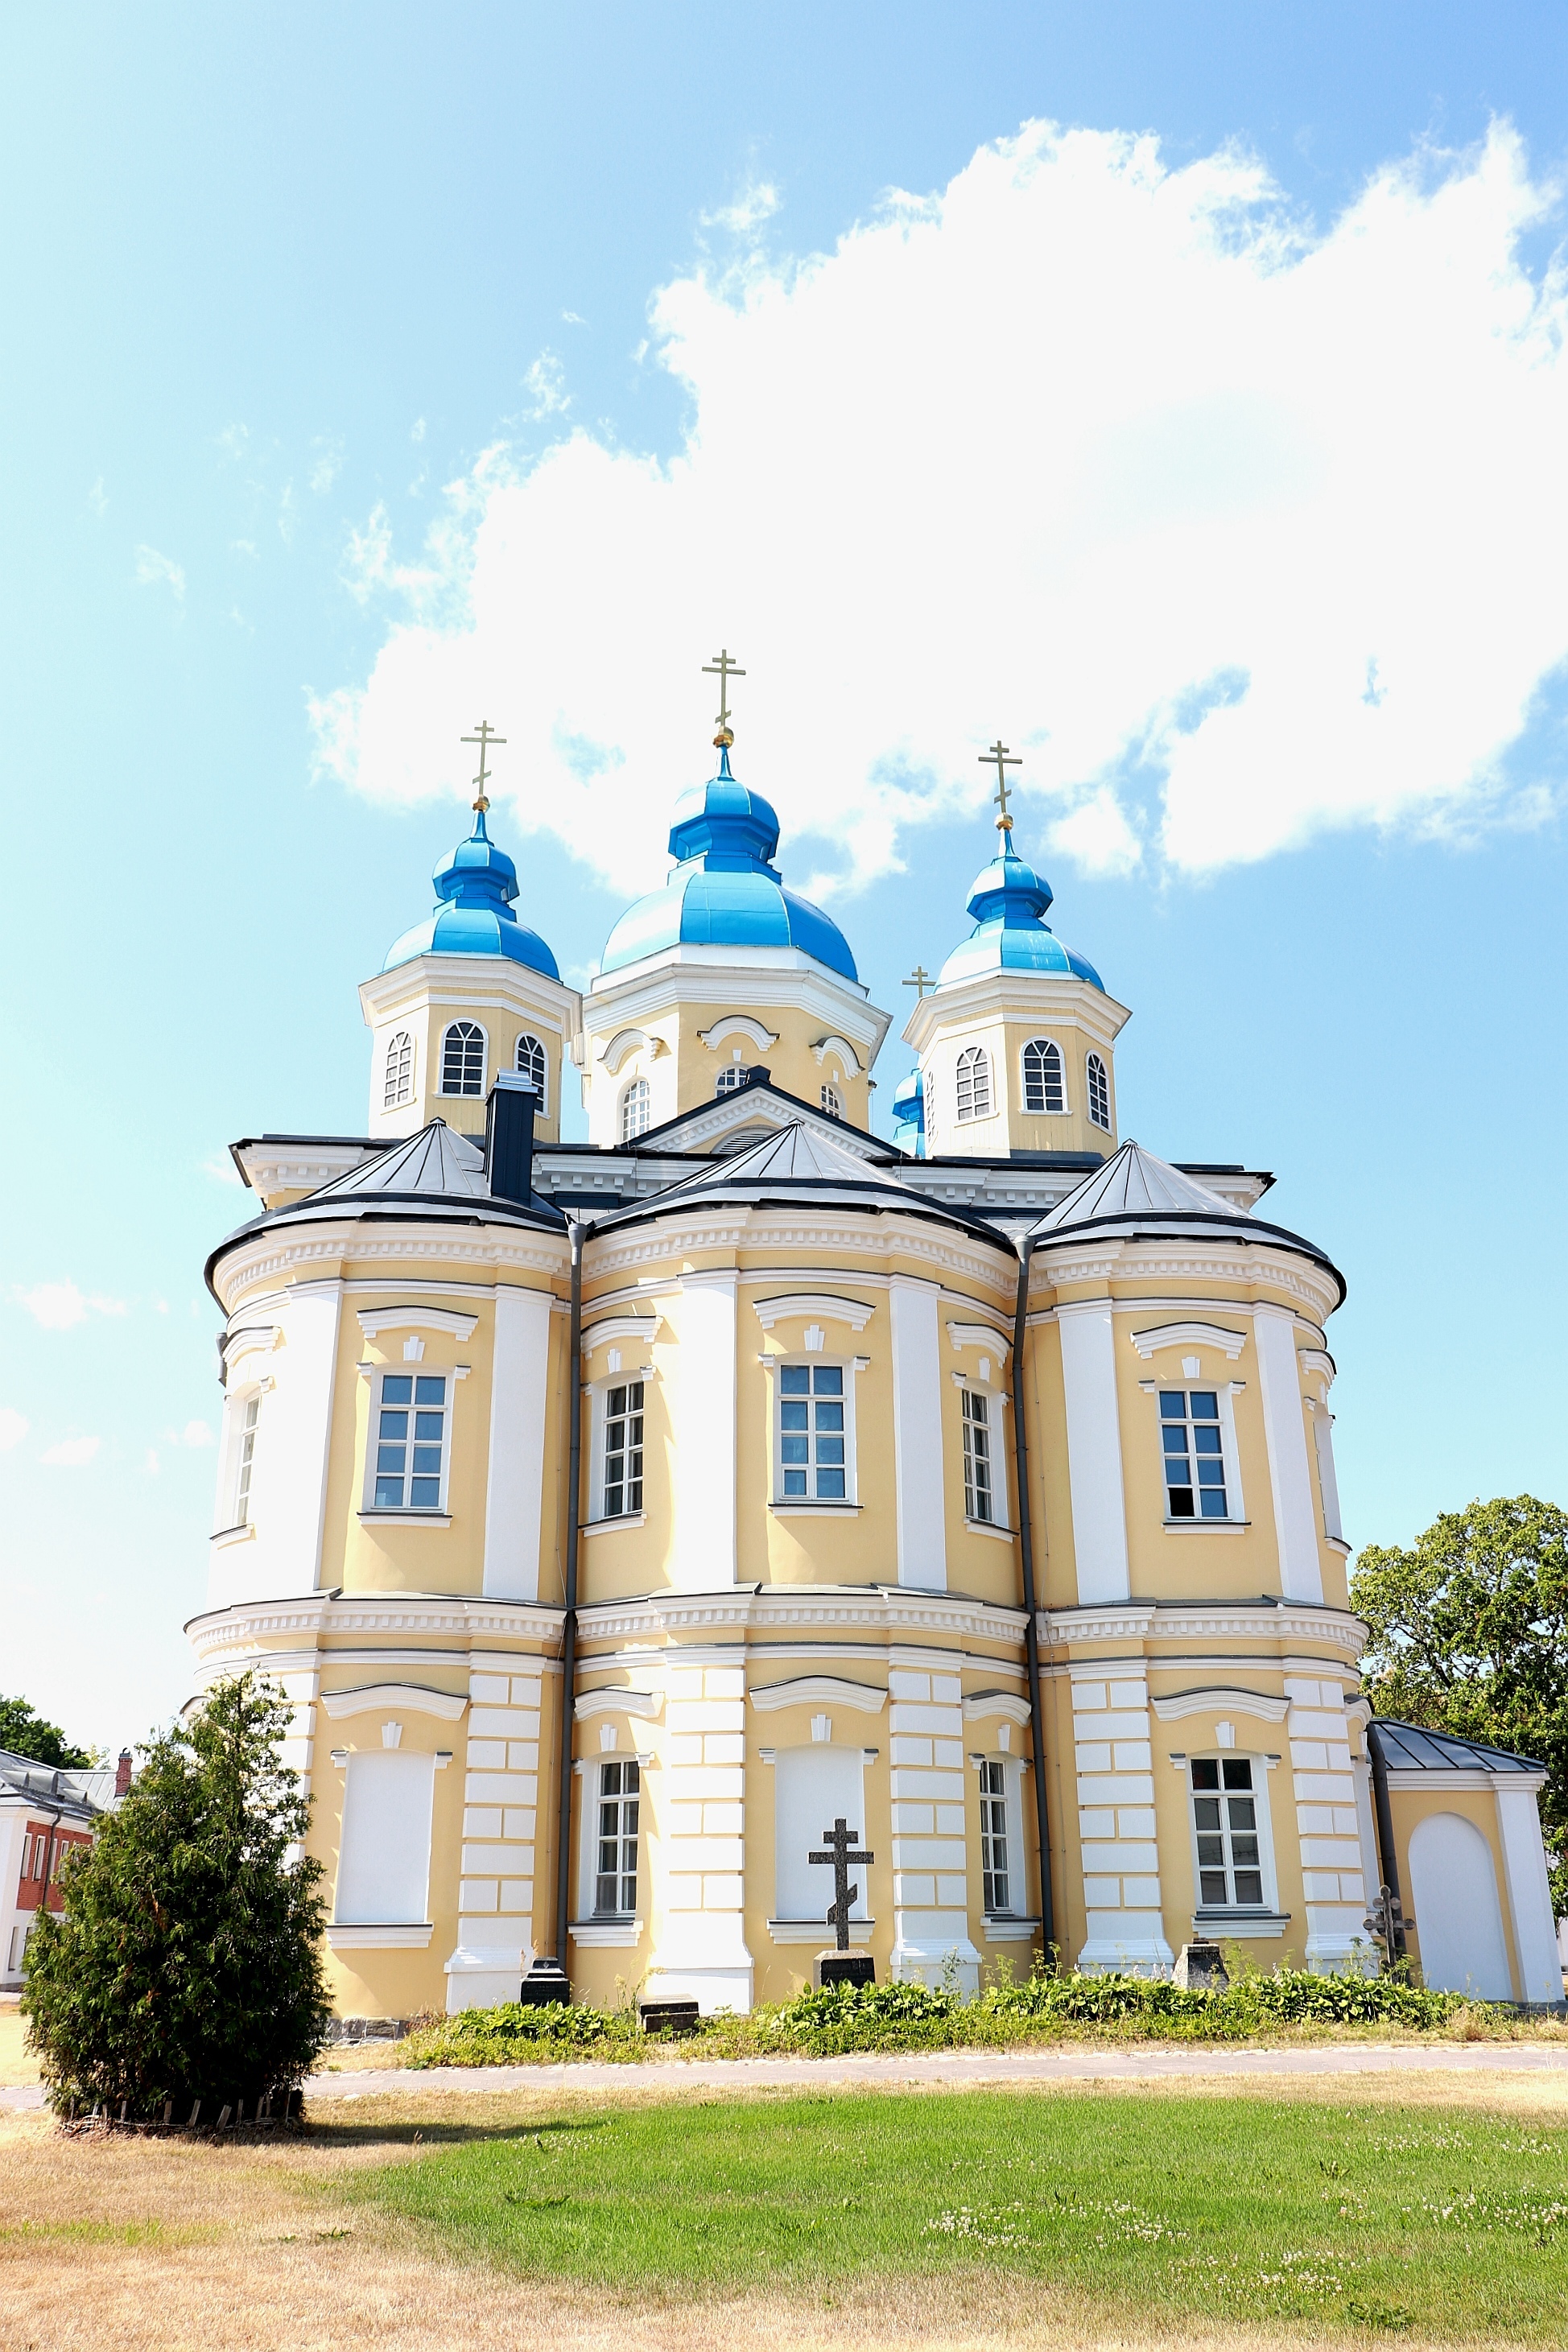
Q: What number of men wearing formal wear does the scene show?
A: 0